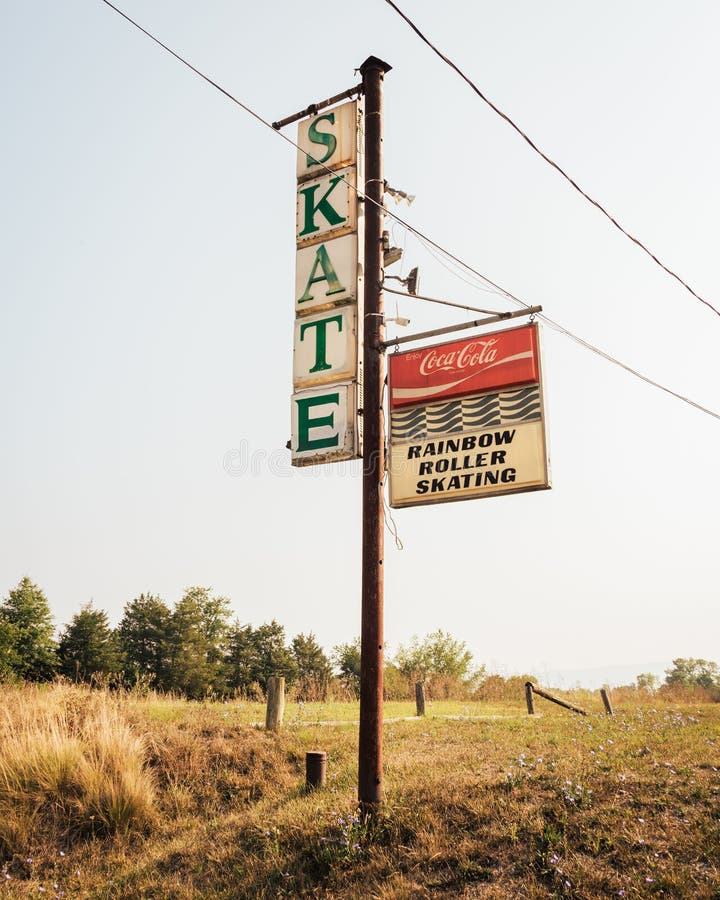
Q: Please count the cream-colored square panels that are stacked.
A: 5